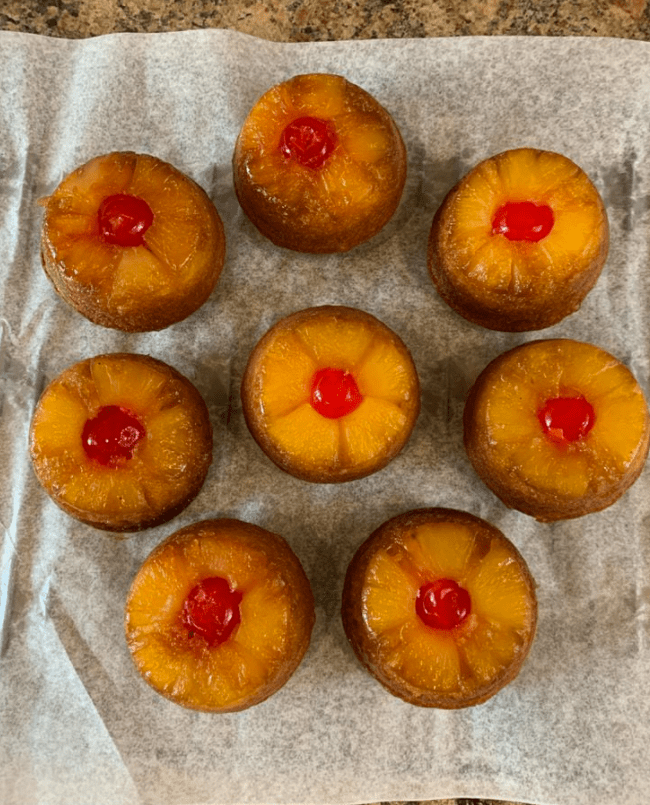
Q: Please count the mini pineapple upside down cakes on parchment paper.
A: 8